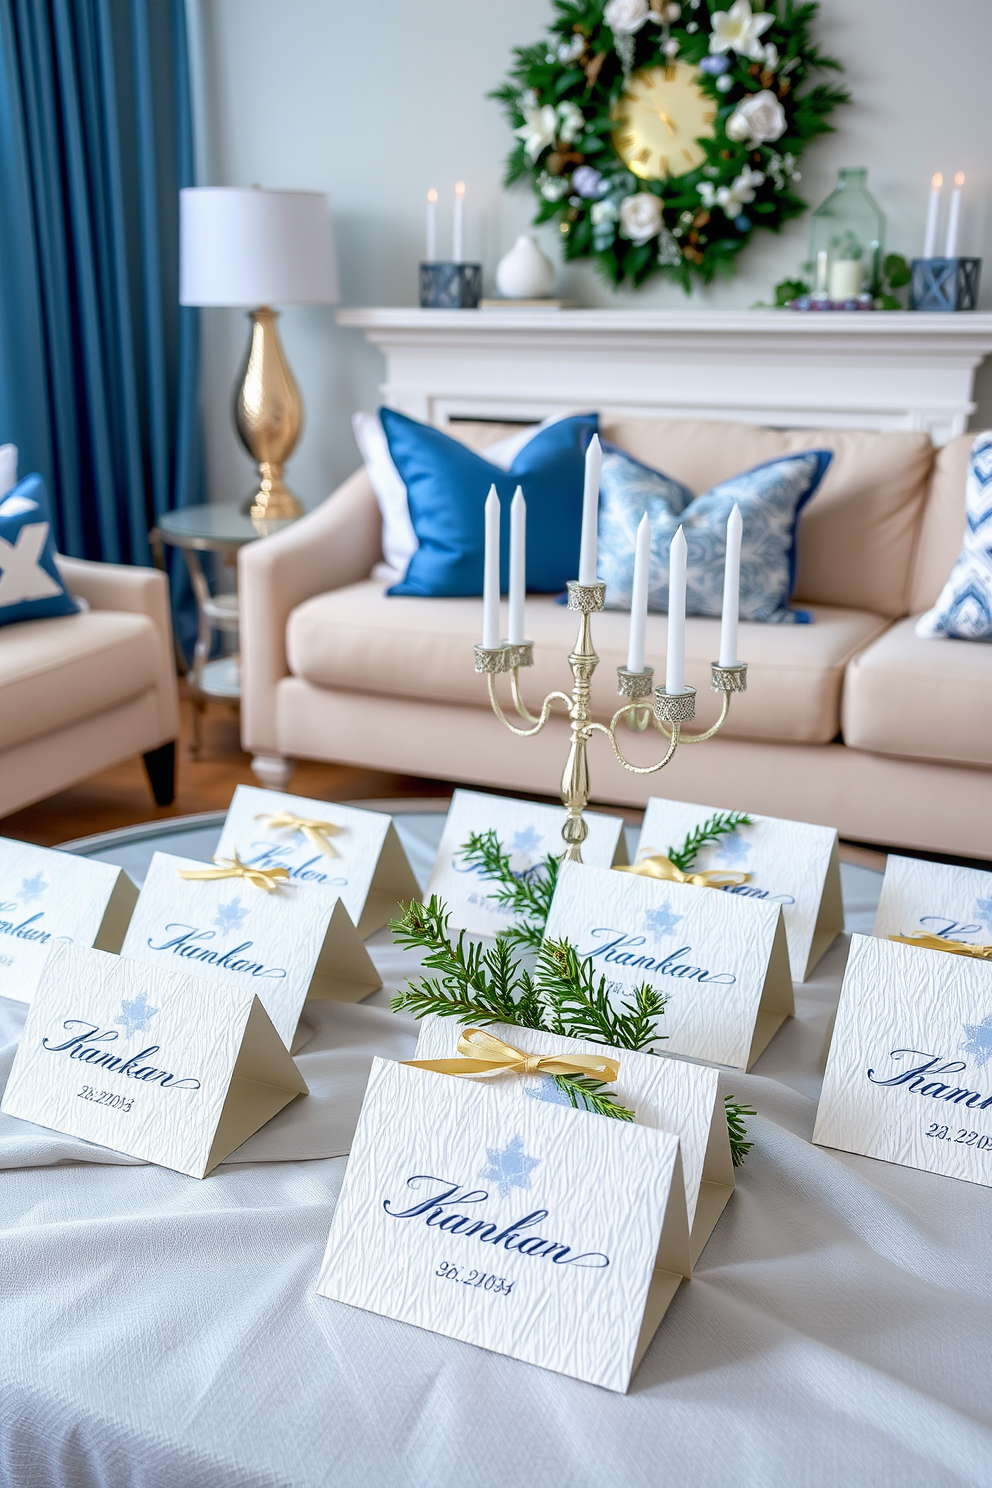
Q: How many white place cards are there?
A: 11